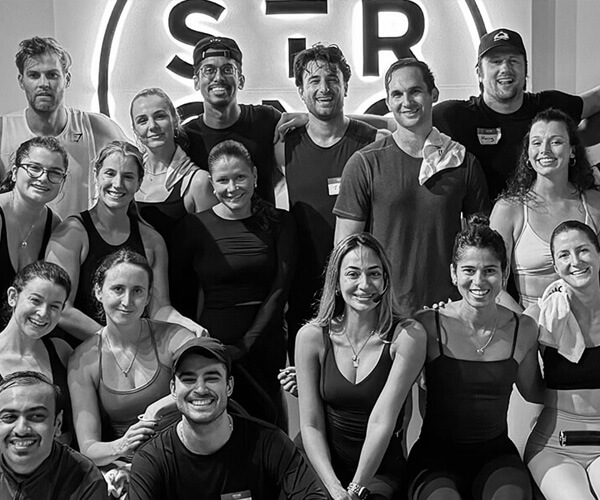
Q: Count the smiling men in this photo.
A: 6